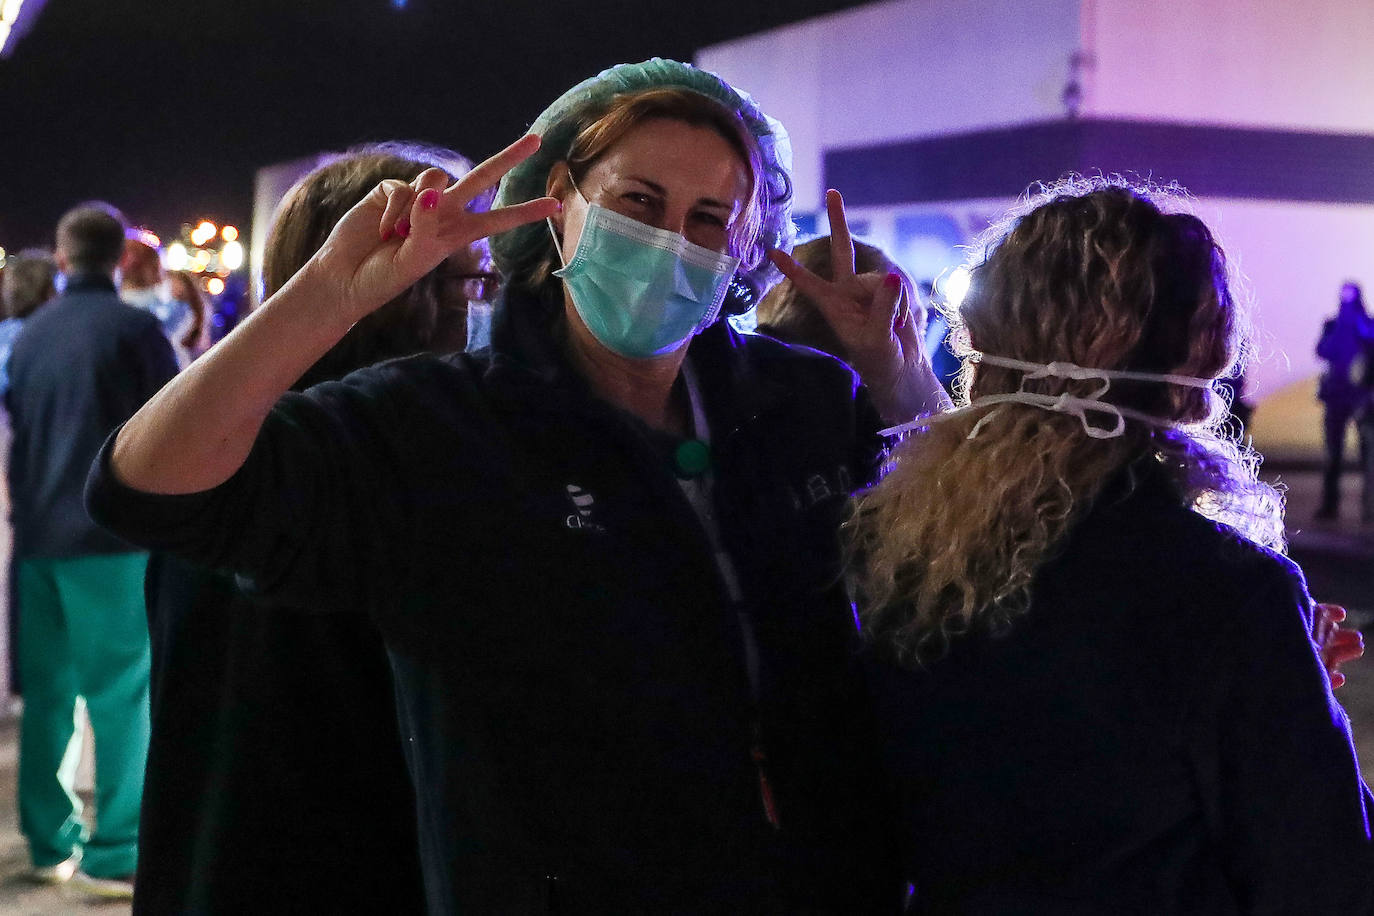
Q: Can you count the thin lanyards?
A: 1